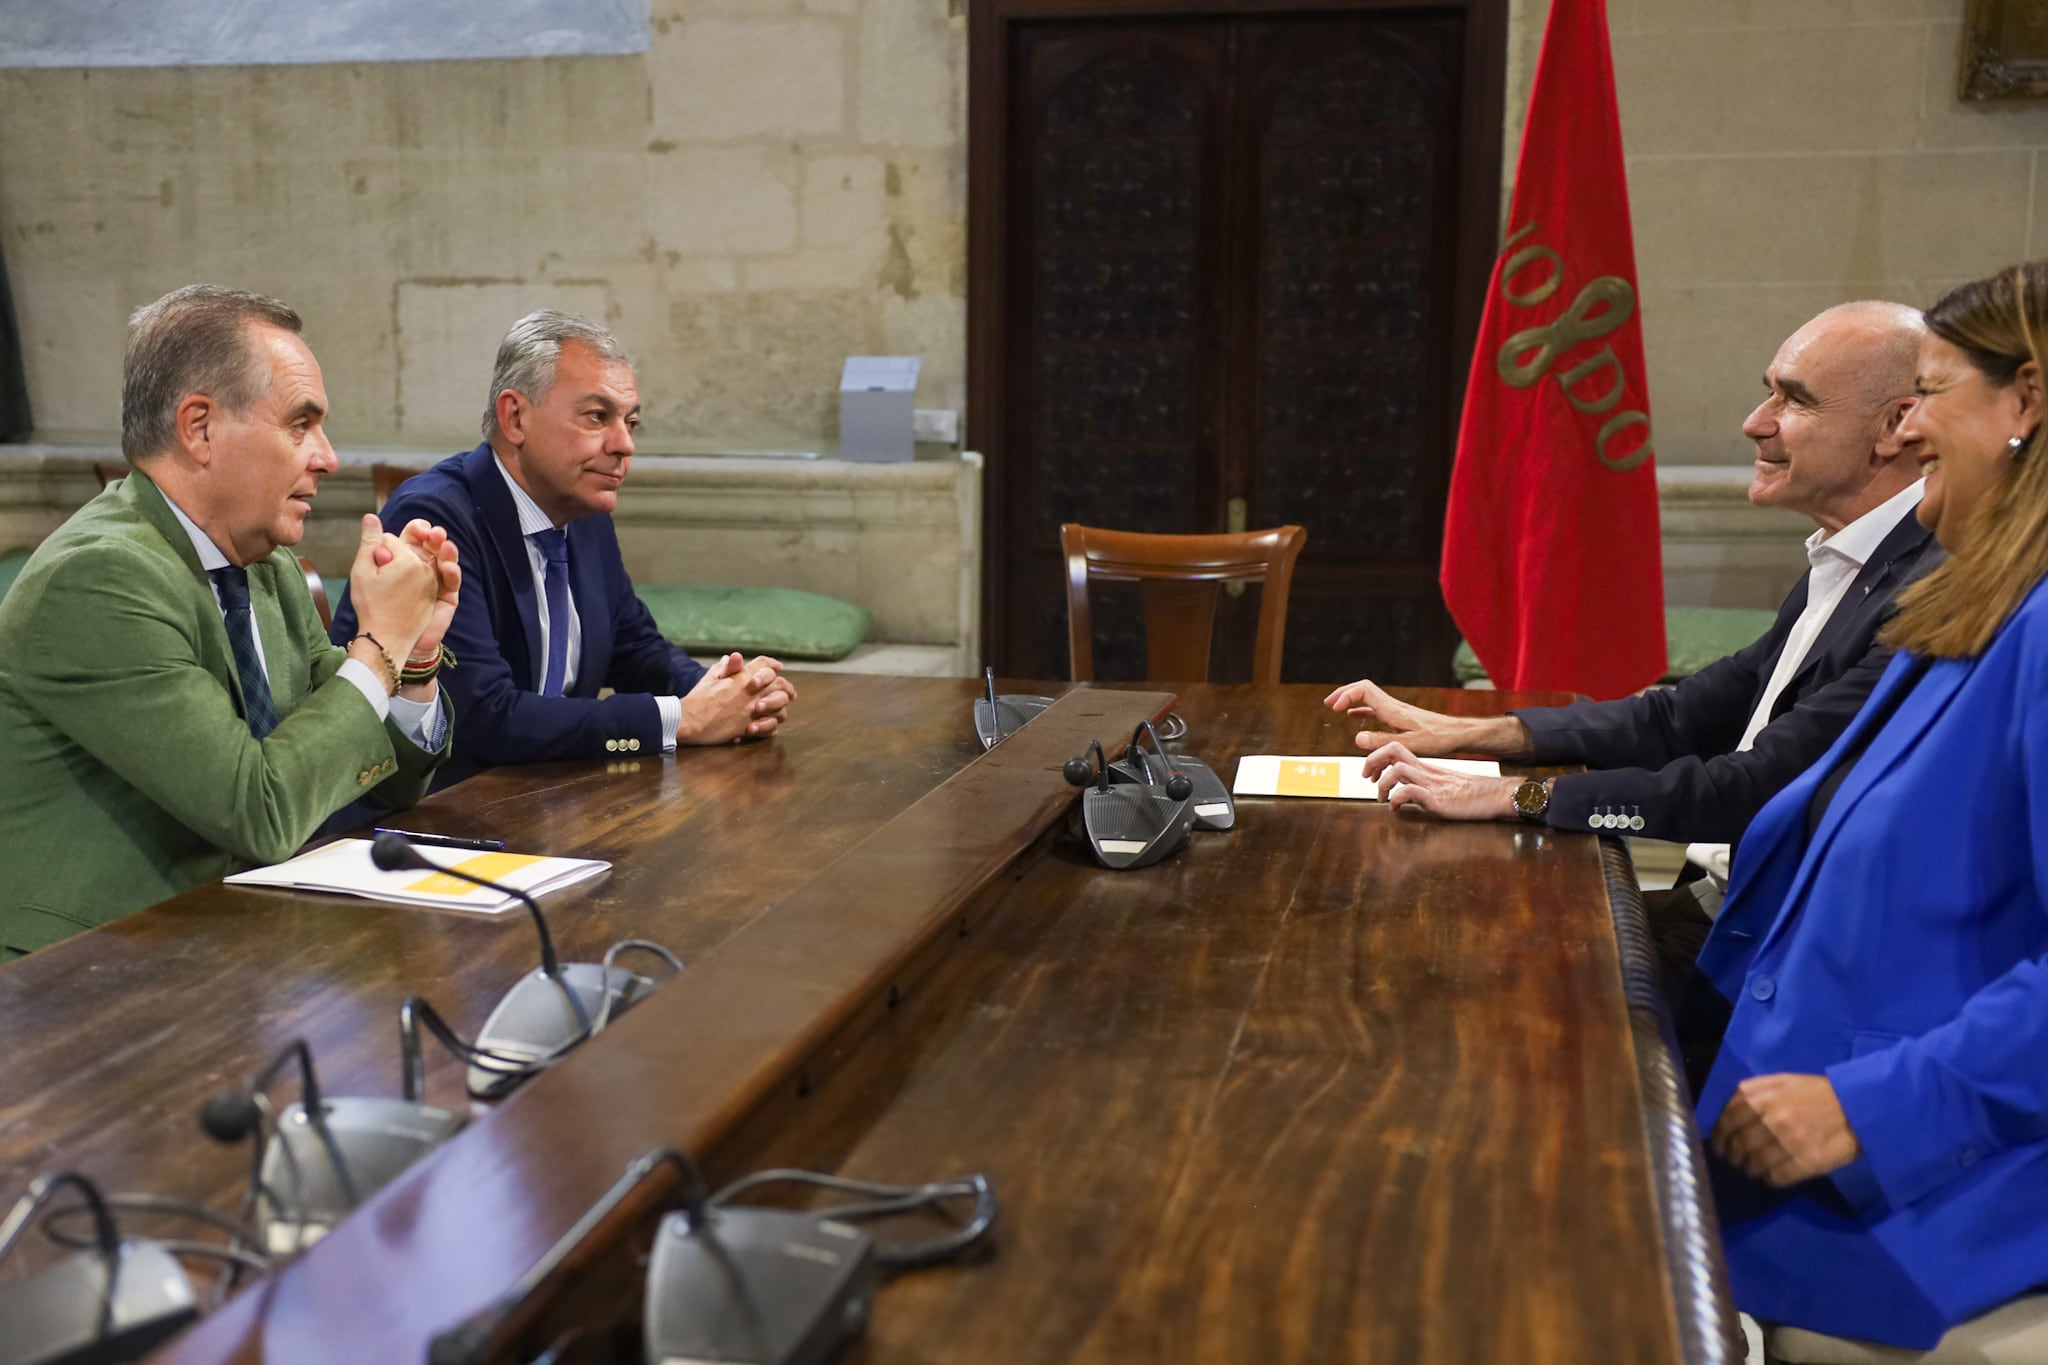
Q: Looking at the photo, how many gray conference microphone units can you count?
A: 7